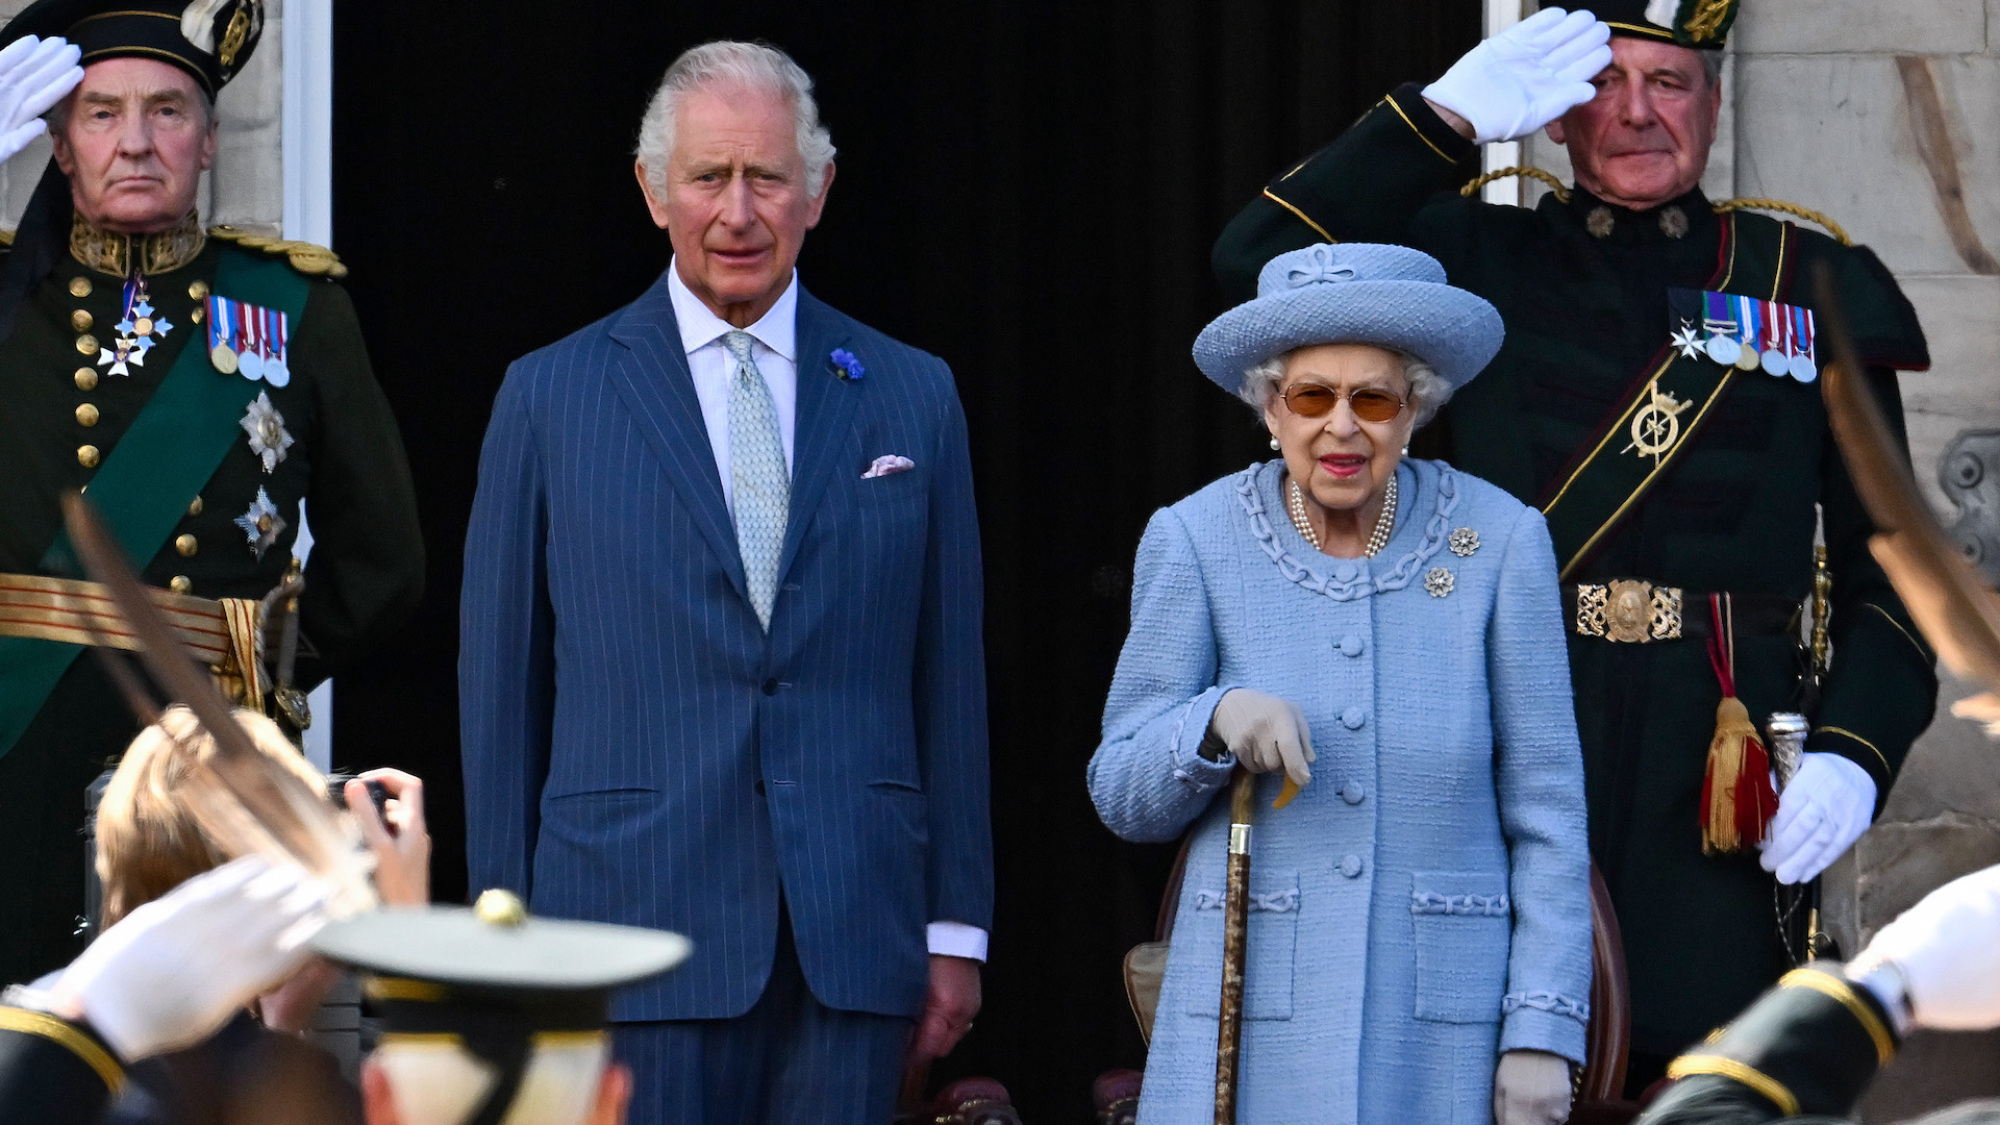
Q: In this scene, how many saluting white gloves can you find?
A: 4